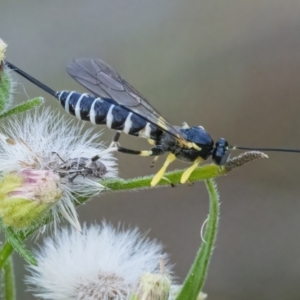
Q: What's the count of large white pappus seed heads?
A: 2